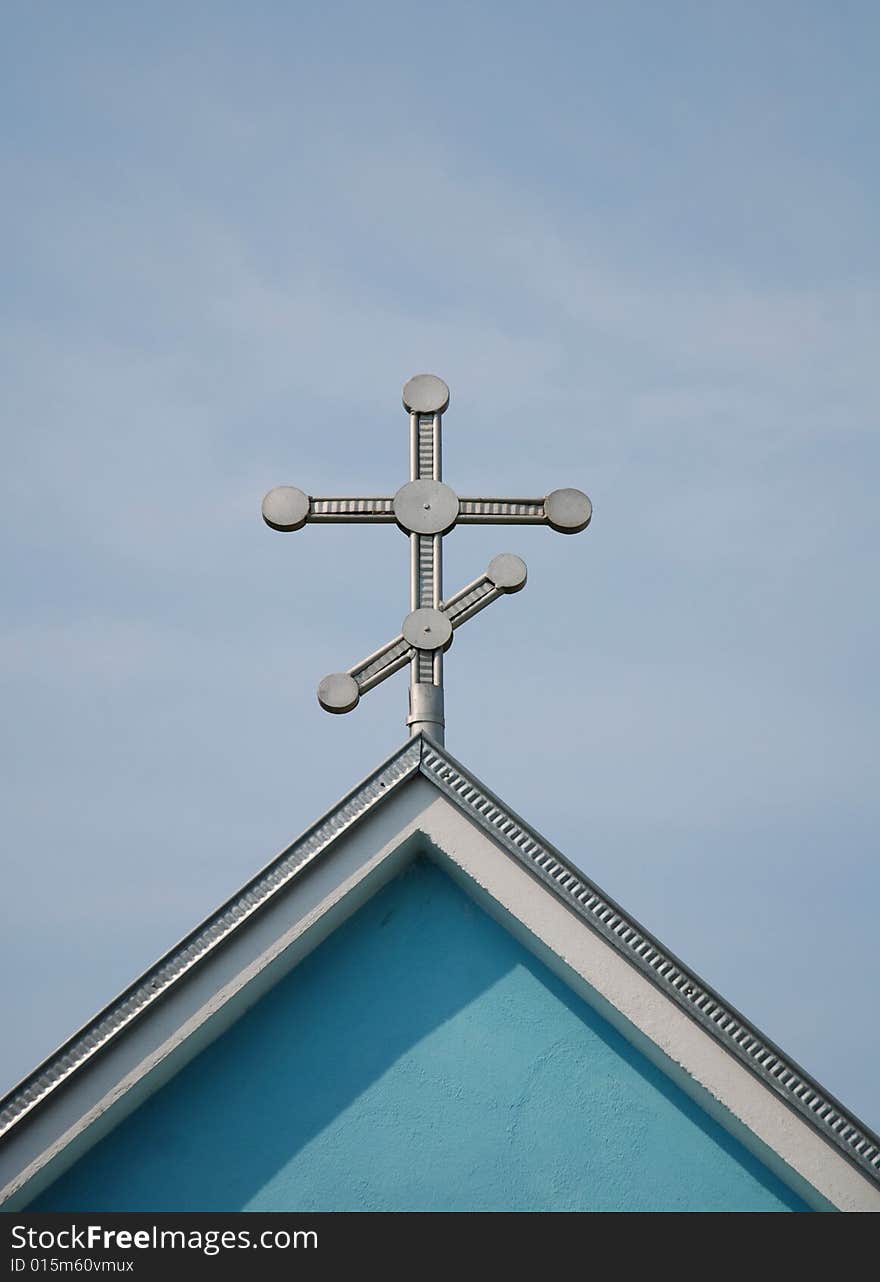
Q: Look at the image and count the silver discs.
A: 7